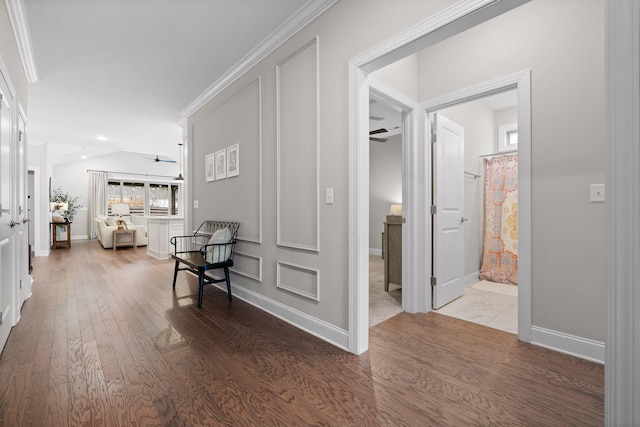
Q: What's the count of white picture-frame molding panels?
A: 4